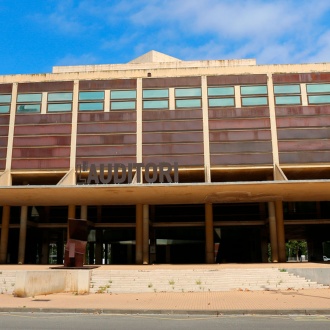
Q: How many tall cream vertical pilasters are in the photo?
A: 5